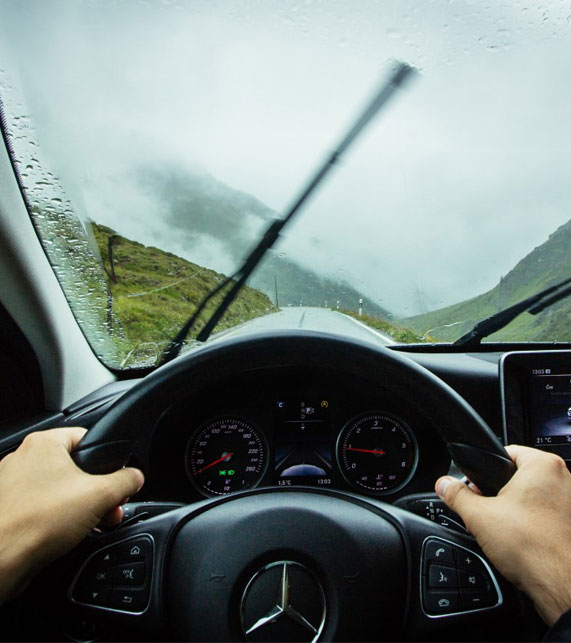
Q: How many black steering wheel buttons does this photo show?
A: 12